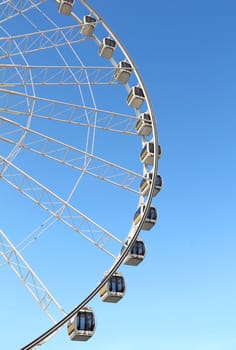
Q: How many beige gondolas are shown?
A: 12